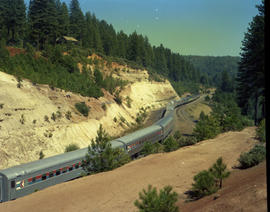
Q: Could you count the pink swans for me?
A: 0